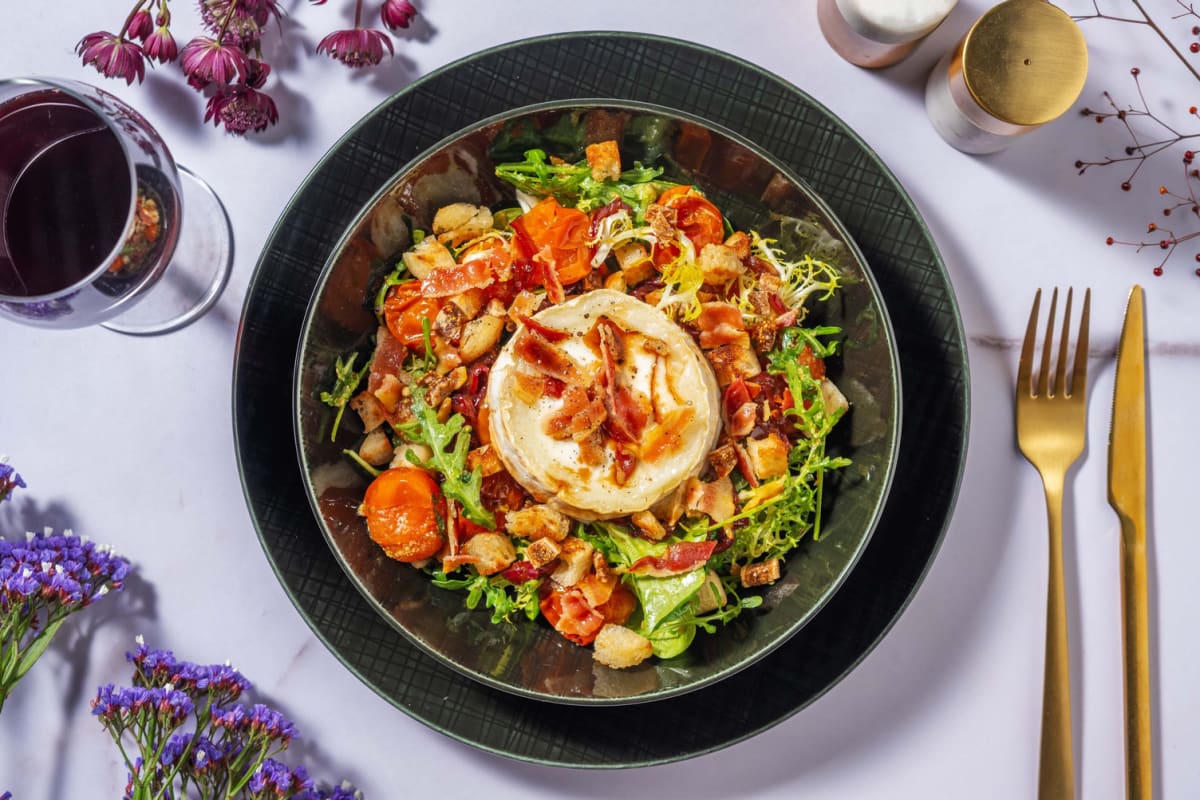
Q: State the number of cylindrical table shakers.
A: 2